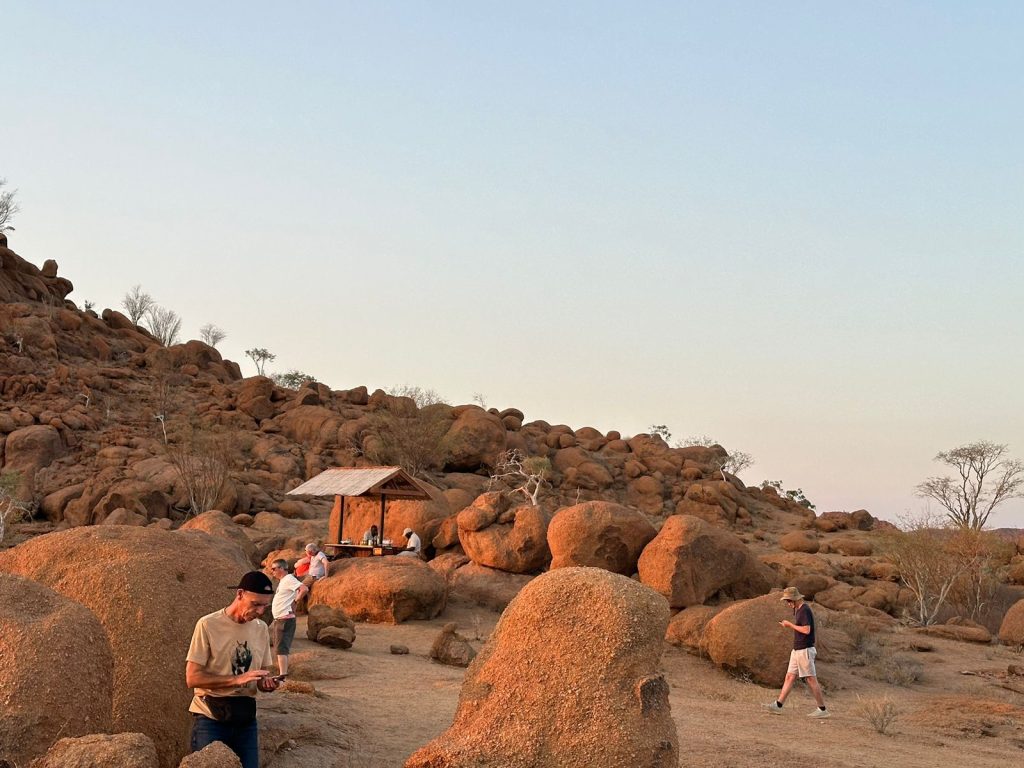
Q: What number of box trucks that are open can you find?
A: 0